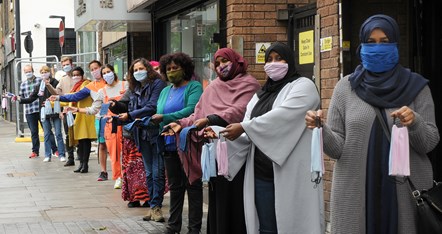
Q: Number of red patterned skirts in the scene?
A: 1